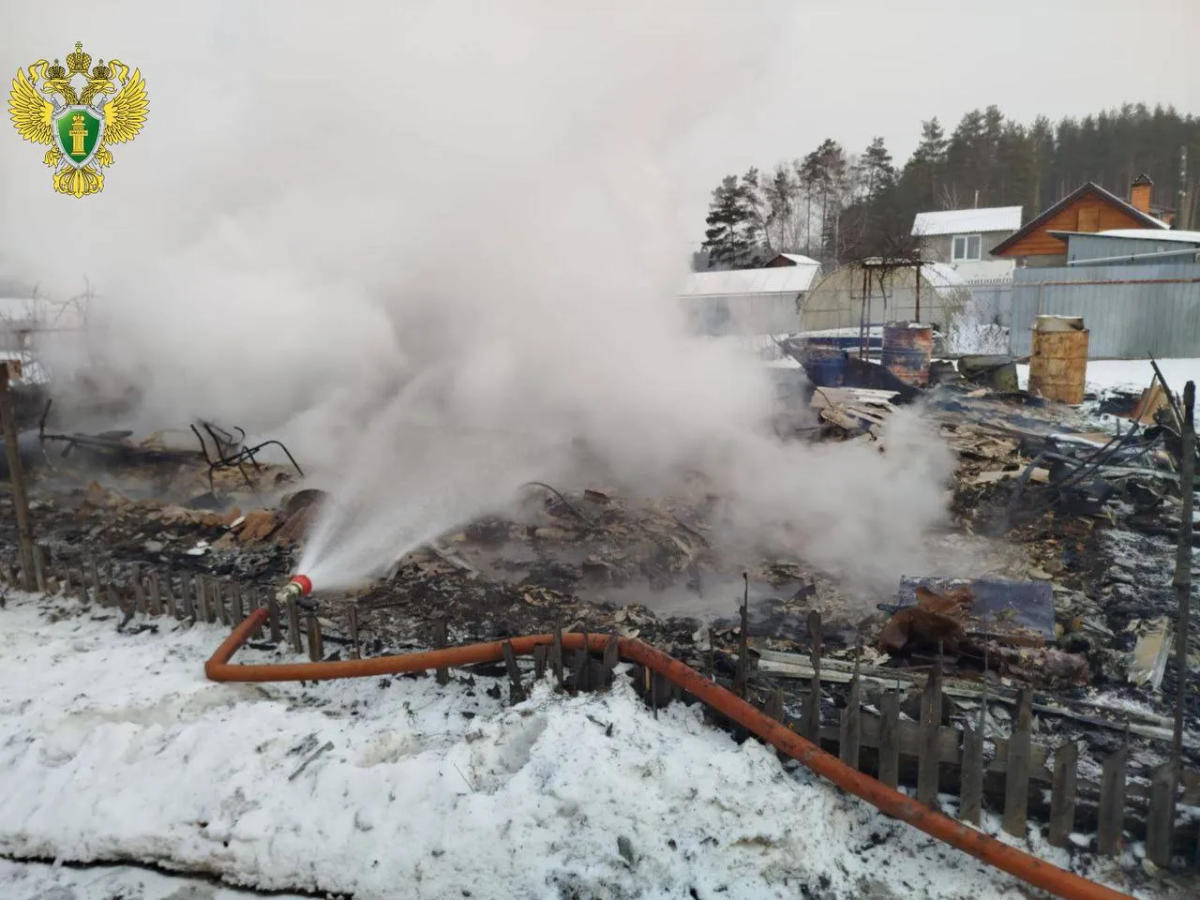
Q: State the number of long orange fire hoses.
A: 1